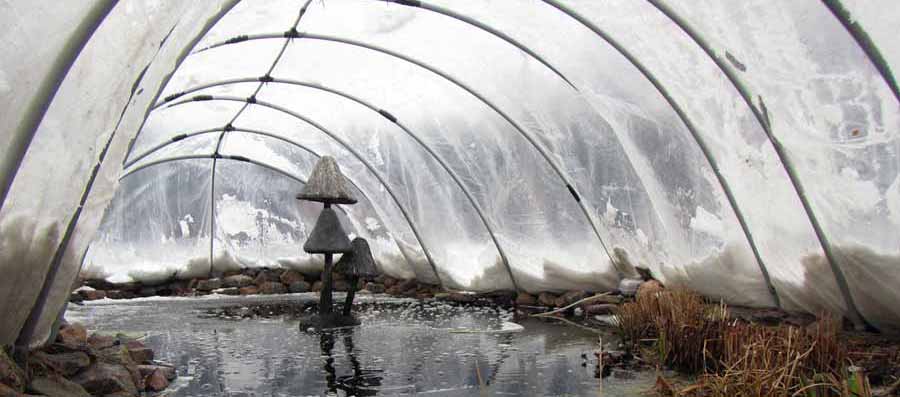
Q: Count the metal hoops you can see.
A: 9